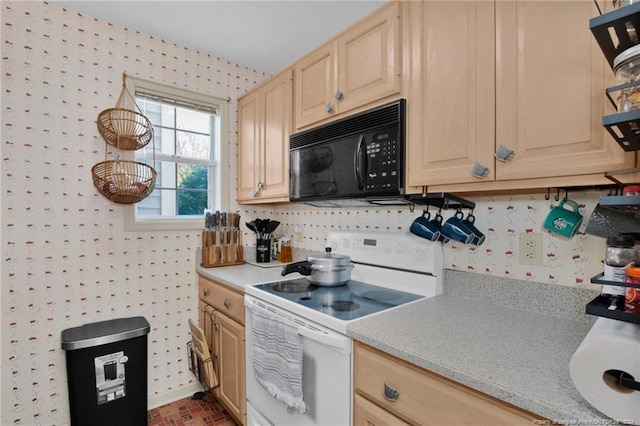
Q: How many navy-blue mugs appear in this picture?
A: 4